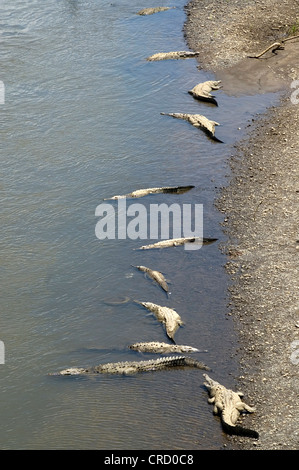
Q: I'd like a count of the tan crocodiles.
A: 11